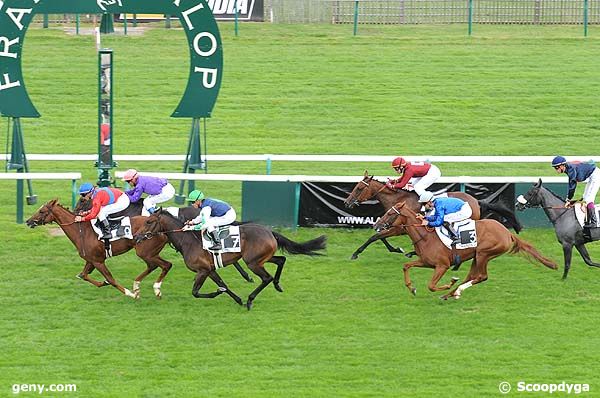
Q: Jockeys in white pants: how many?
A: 6